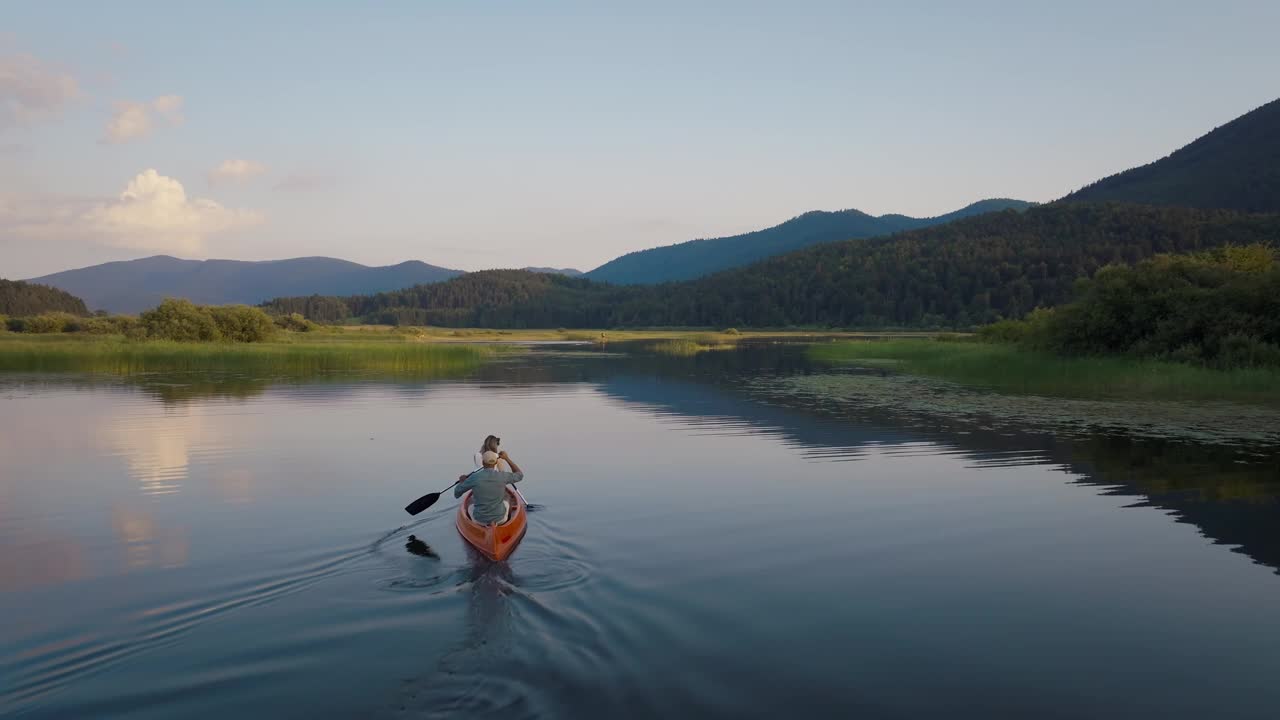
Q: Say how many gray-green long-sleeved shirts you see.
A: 1